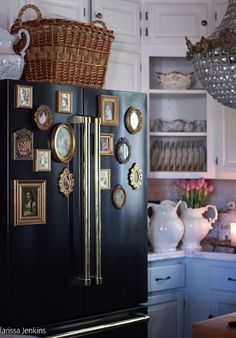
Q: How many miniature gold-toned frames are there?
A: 15